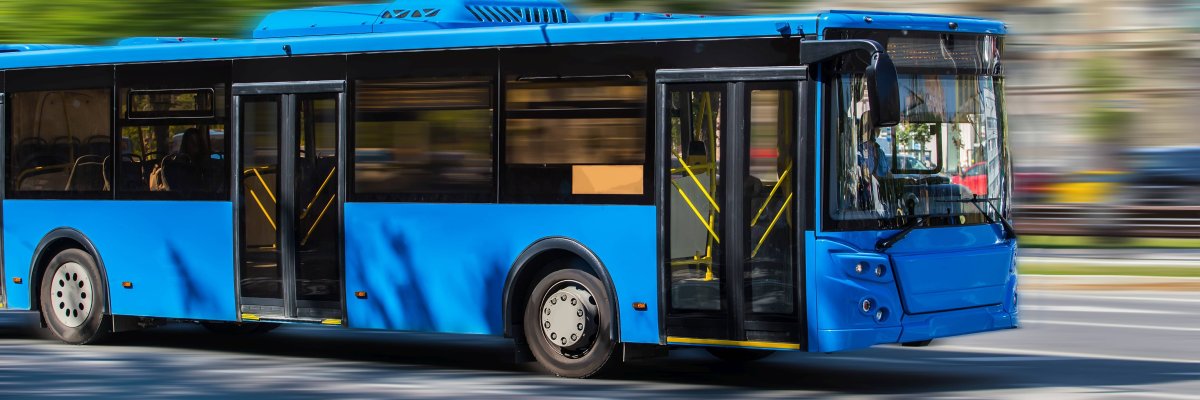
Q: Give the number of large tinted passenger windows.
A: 4